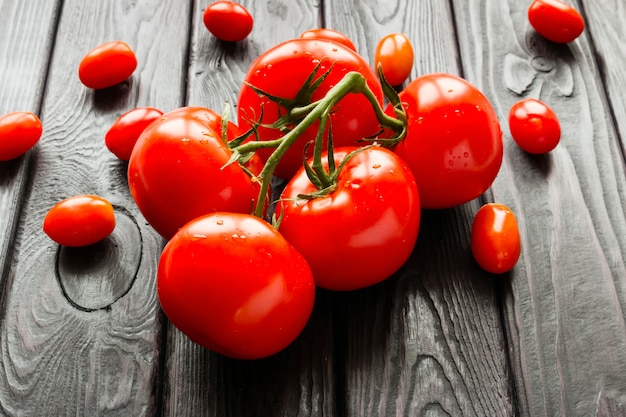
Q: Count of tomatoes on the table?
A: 15